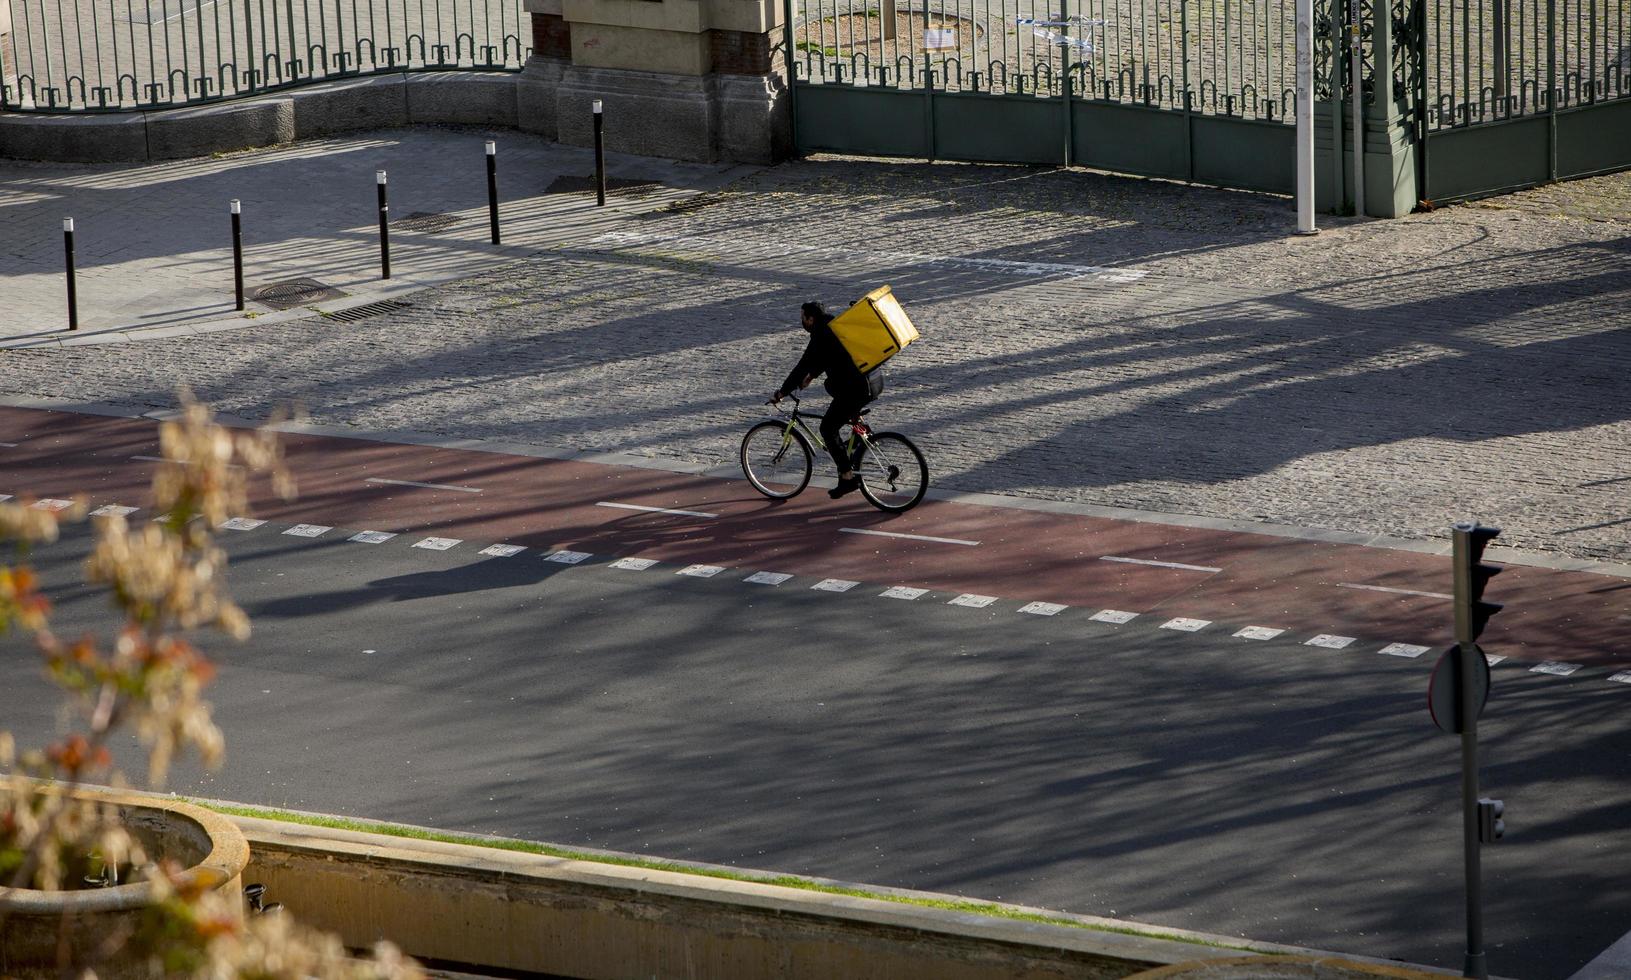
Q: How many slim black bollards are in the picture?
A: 5